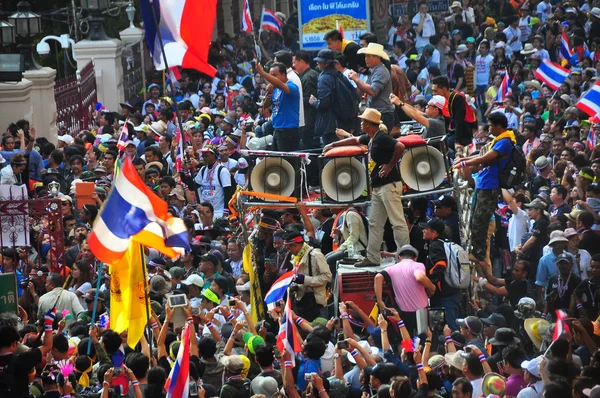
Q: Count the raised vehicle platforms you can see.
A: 1